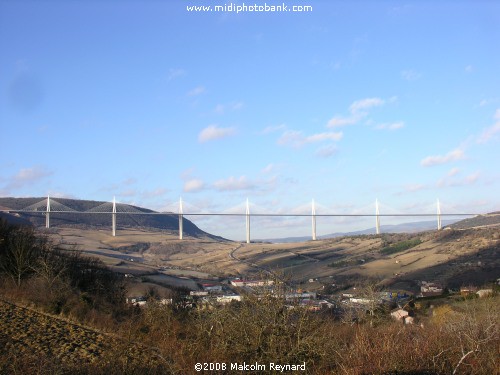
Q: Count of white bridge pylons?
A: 7